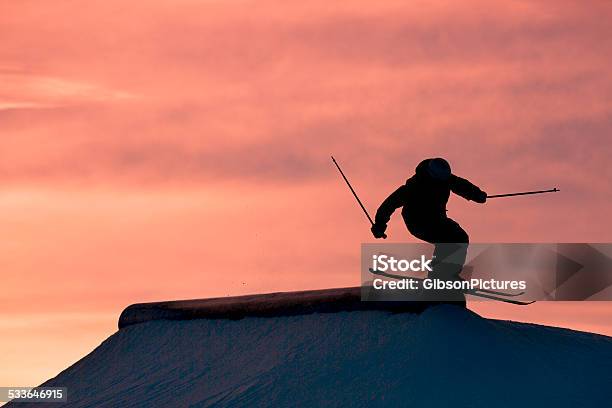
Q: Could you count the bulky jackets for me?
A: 1